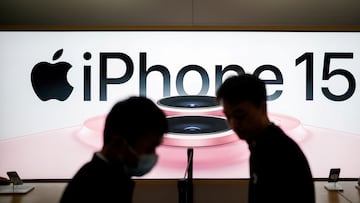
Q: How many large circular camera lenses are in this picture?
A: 2